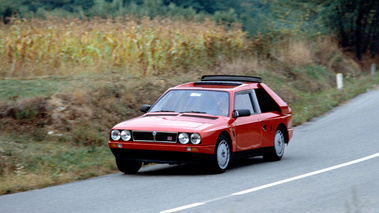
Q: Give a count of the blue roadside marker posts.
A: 0